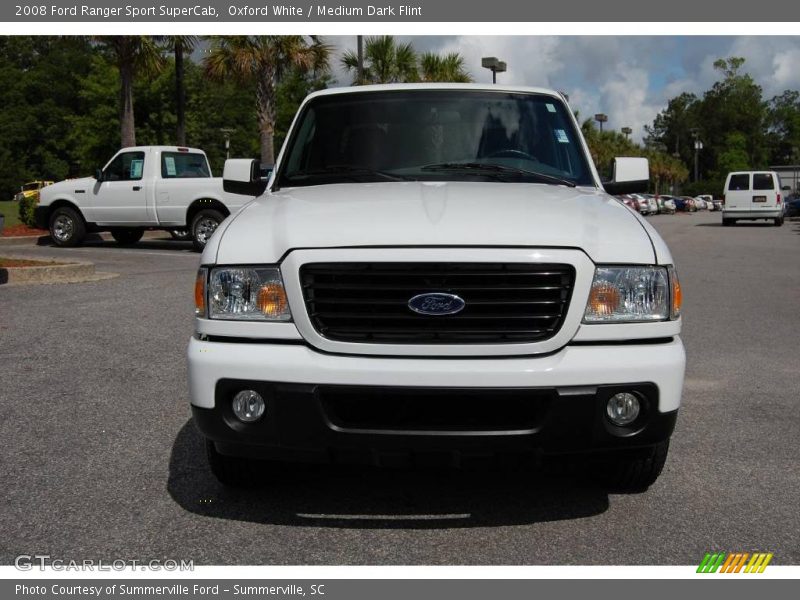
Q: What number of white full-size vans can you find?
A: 1